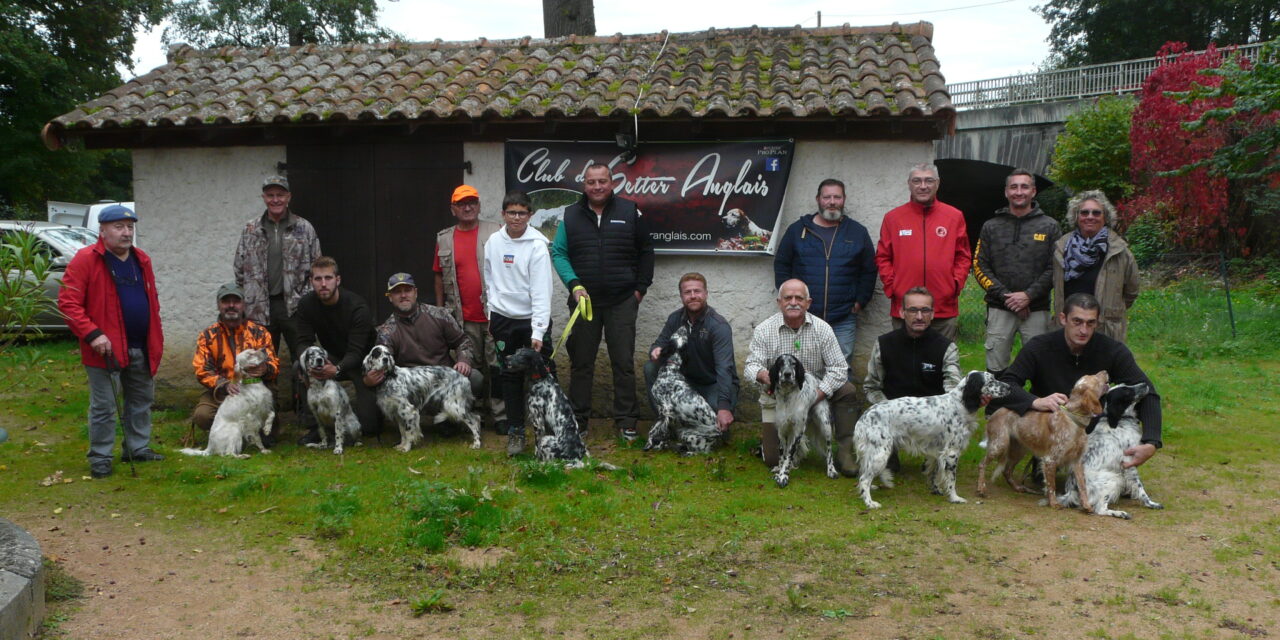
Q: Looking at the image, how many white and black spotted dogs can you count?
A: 7